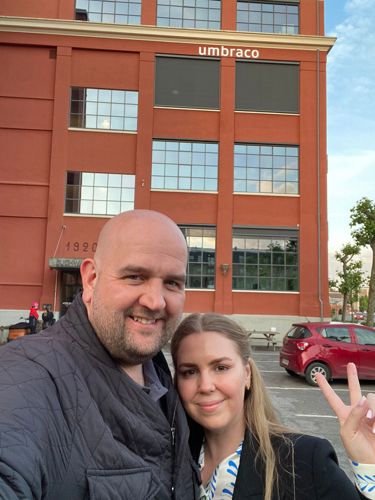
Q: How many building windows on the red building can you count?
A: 11